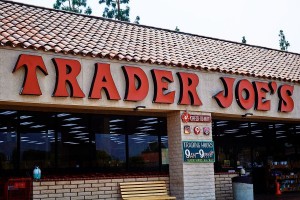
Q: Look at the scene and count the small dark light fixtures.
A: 2